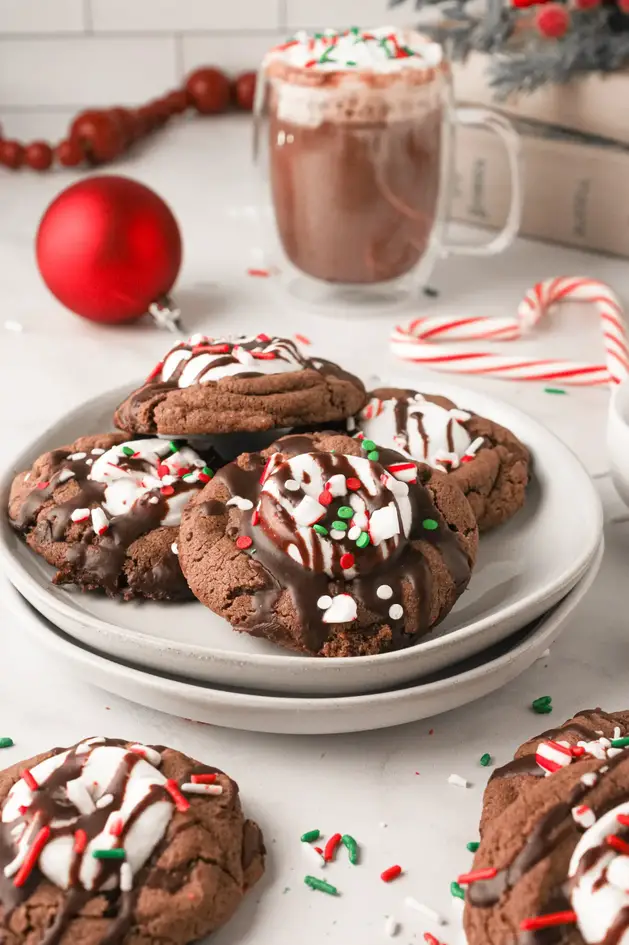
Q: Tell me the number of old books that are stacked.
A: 2